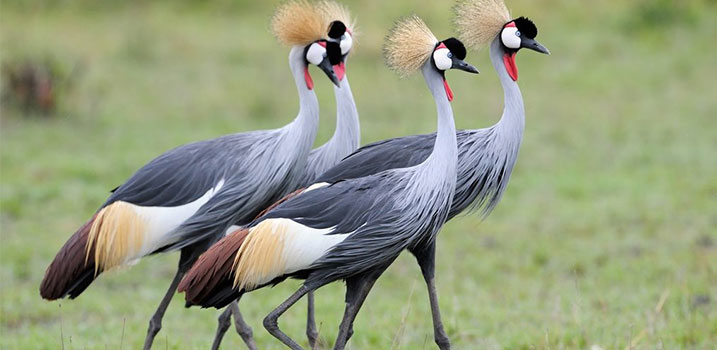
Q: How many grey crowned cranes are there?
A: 4